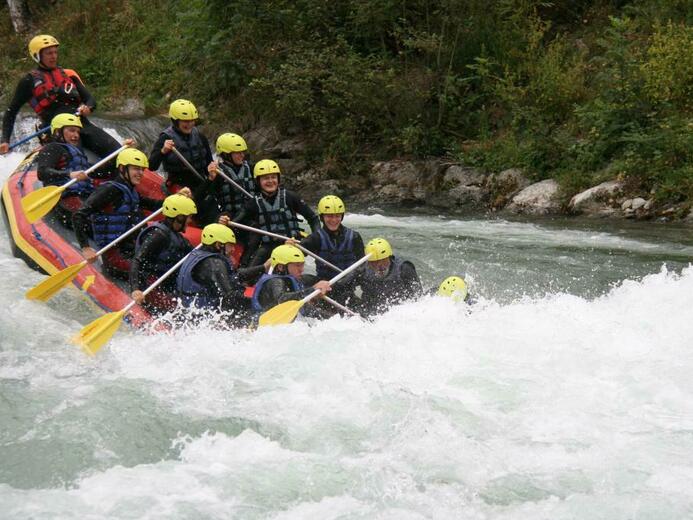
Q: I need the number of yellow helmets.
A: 12